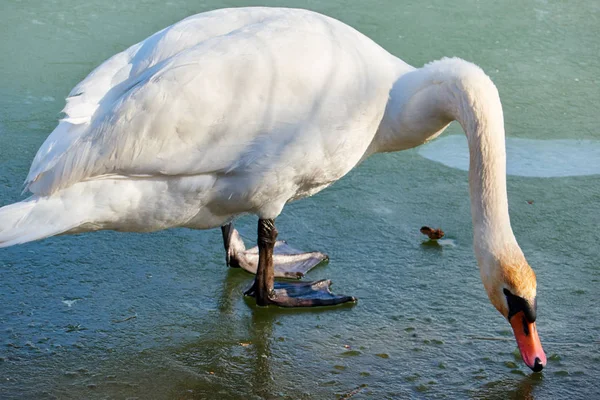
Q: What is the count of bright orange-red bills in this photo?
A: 1